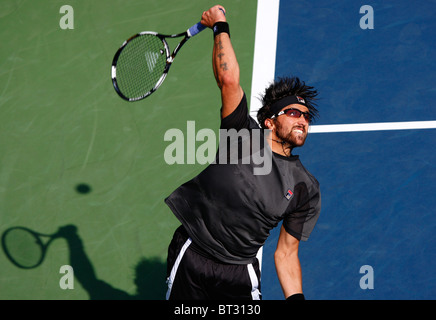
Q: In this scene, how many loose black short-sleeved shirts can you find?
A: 1